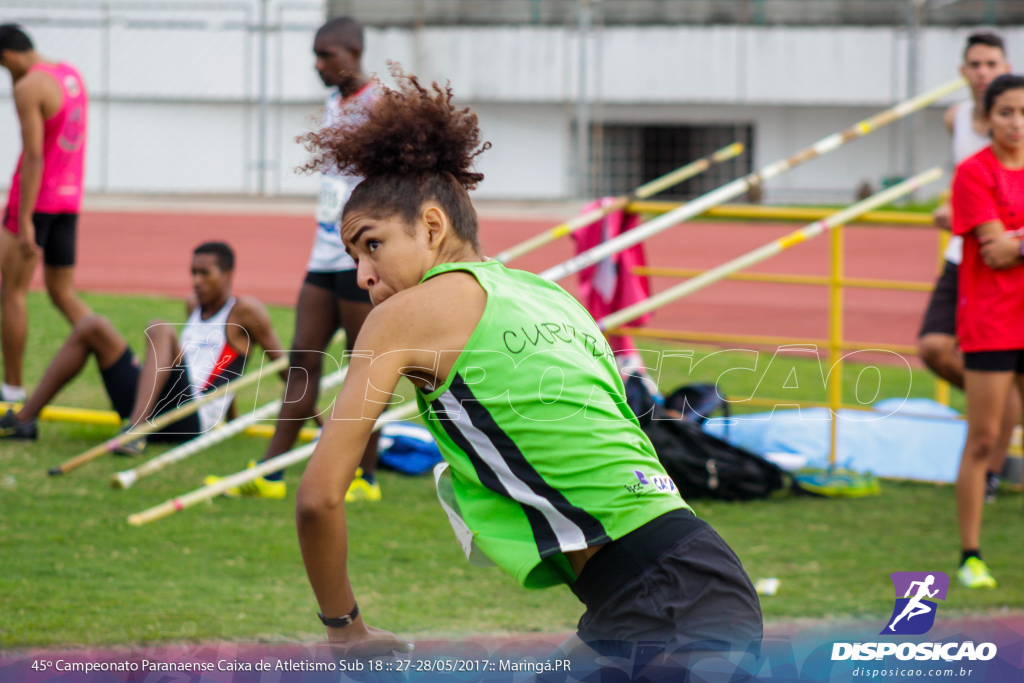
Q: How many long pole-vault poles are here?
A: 3